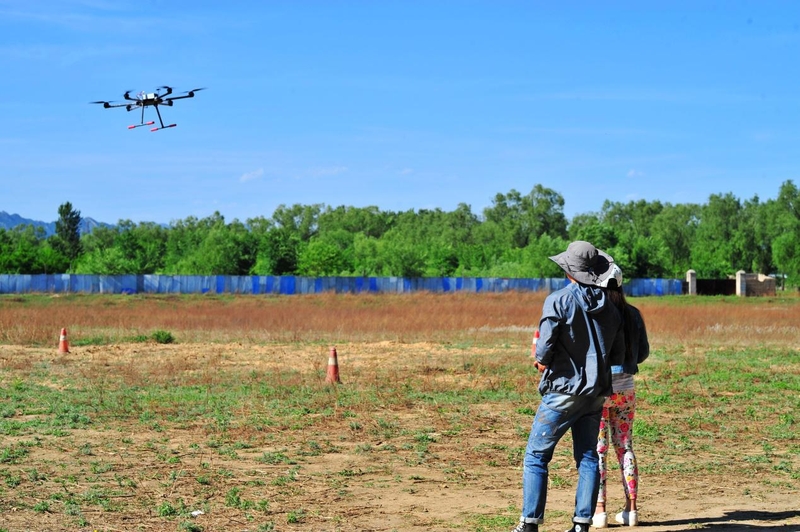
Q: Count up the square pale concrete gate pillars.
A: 2